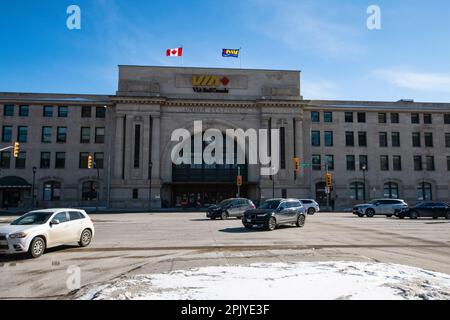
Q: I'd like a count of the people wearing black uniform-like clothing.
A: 0